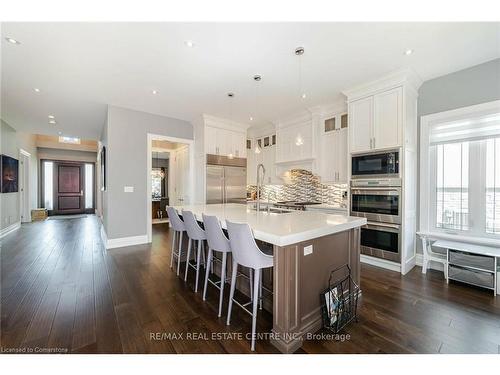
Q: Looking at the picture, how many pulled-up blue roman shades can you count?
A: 0